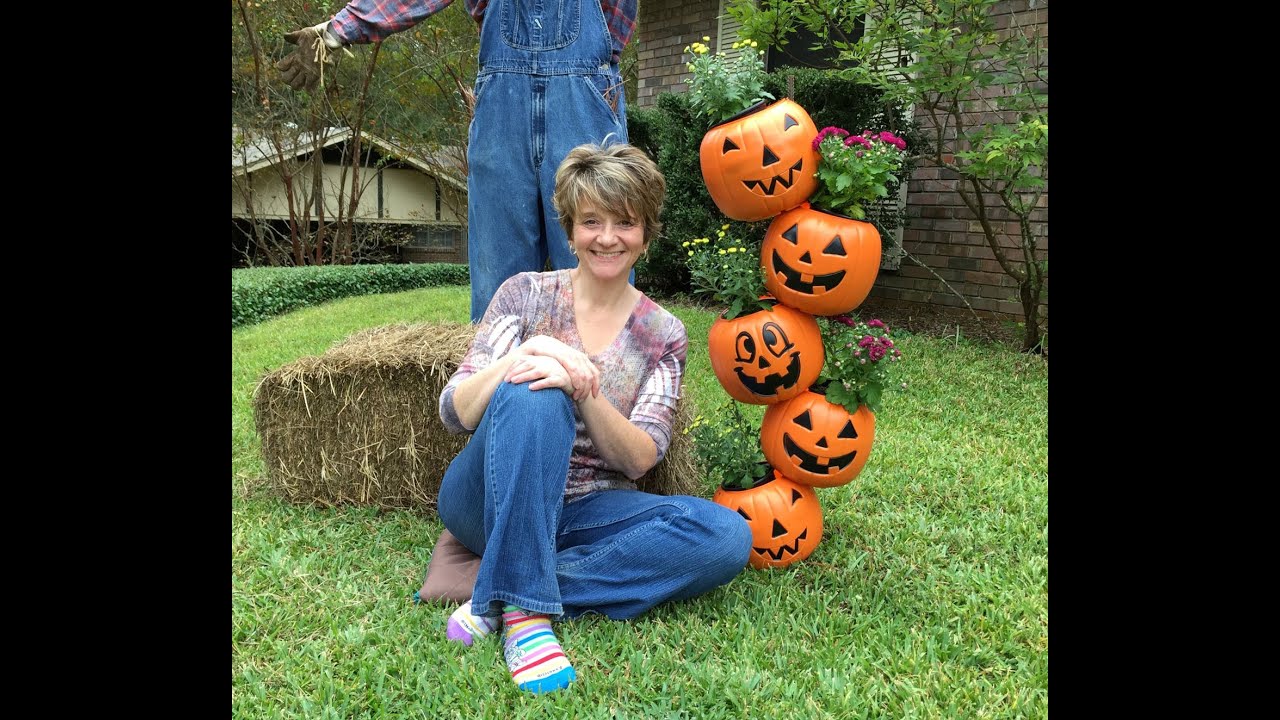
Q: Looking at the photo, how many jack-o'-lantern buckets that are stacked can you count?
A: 5